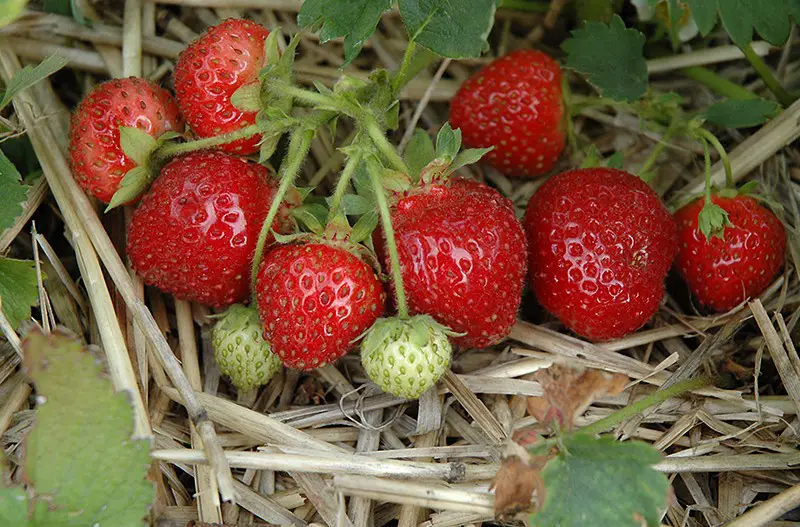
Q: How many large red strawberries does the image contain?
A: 8